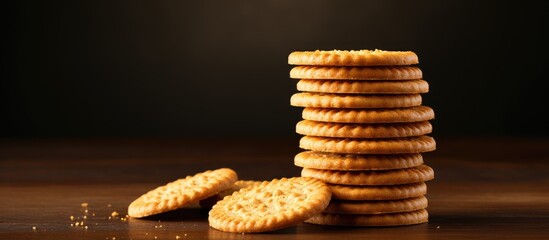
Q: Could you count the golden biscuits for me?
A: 15